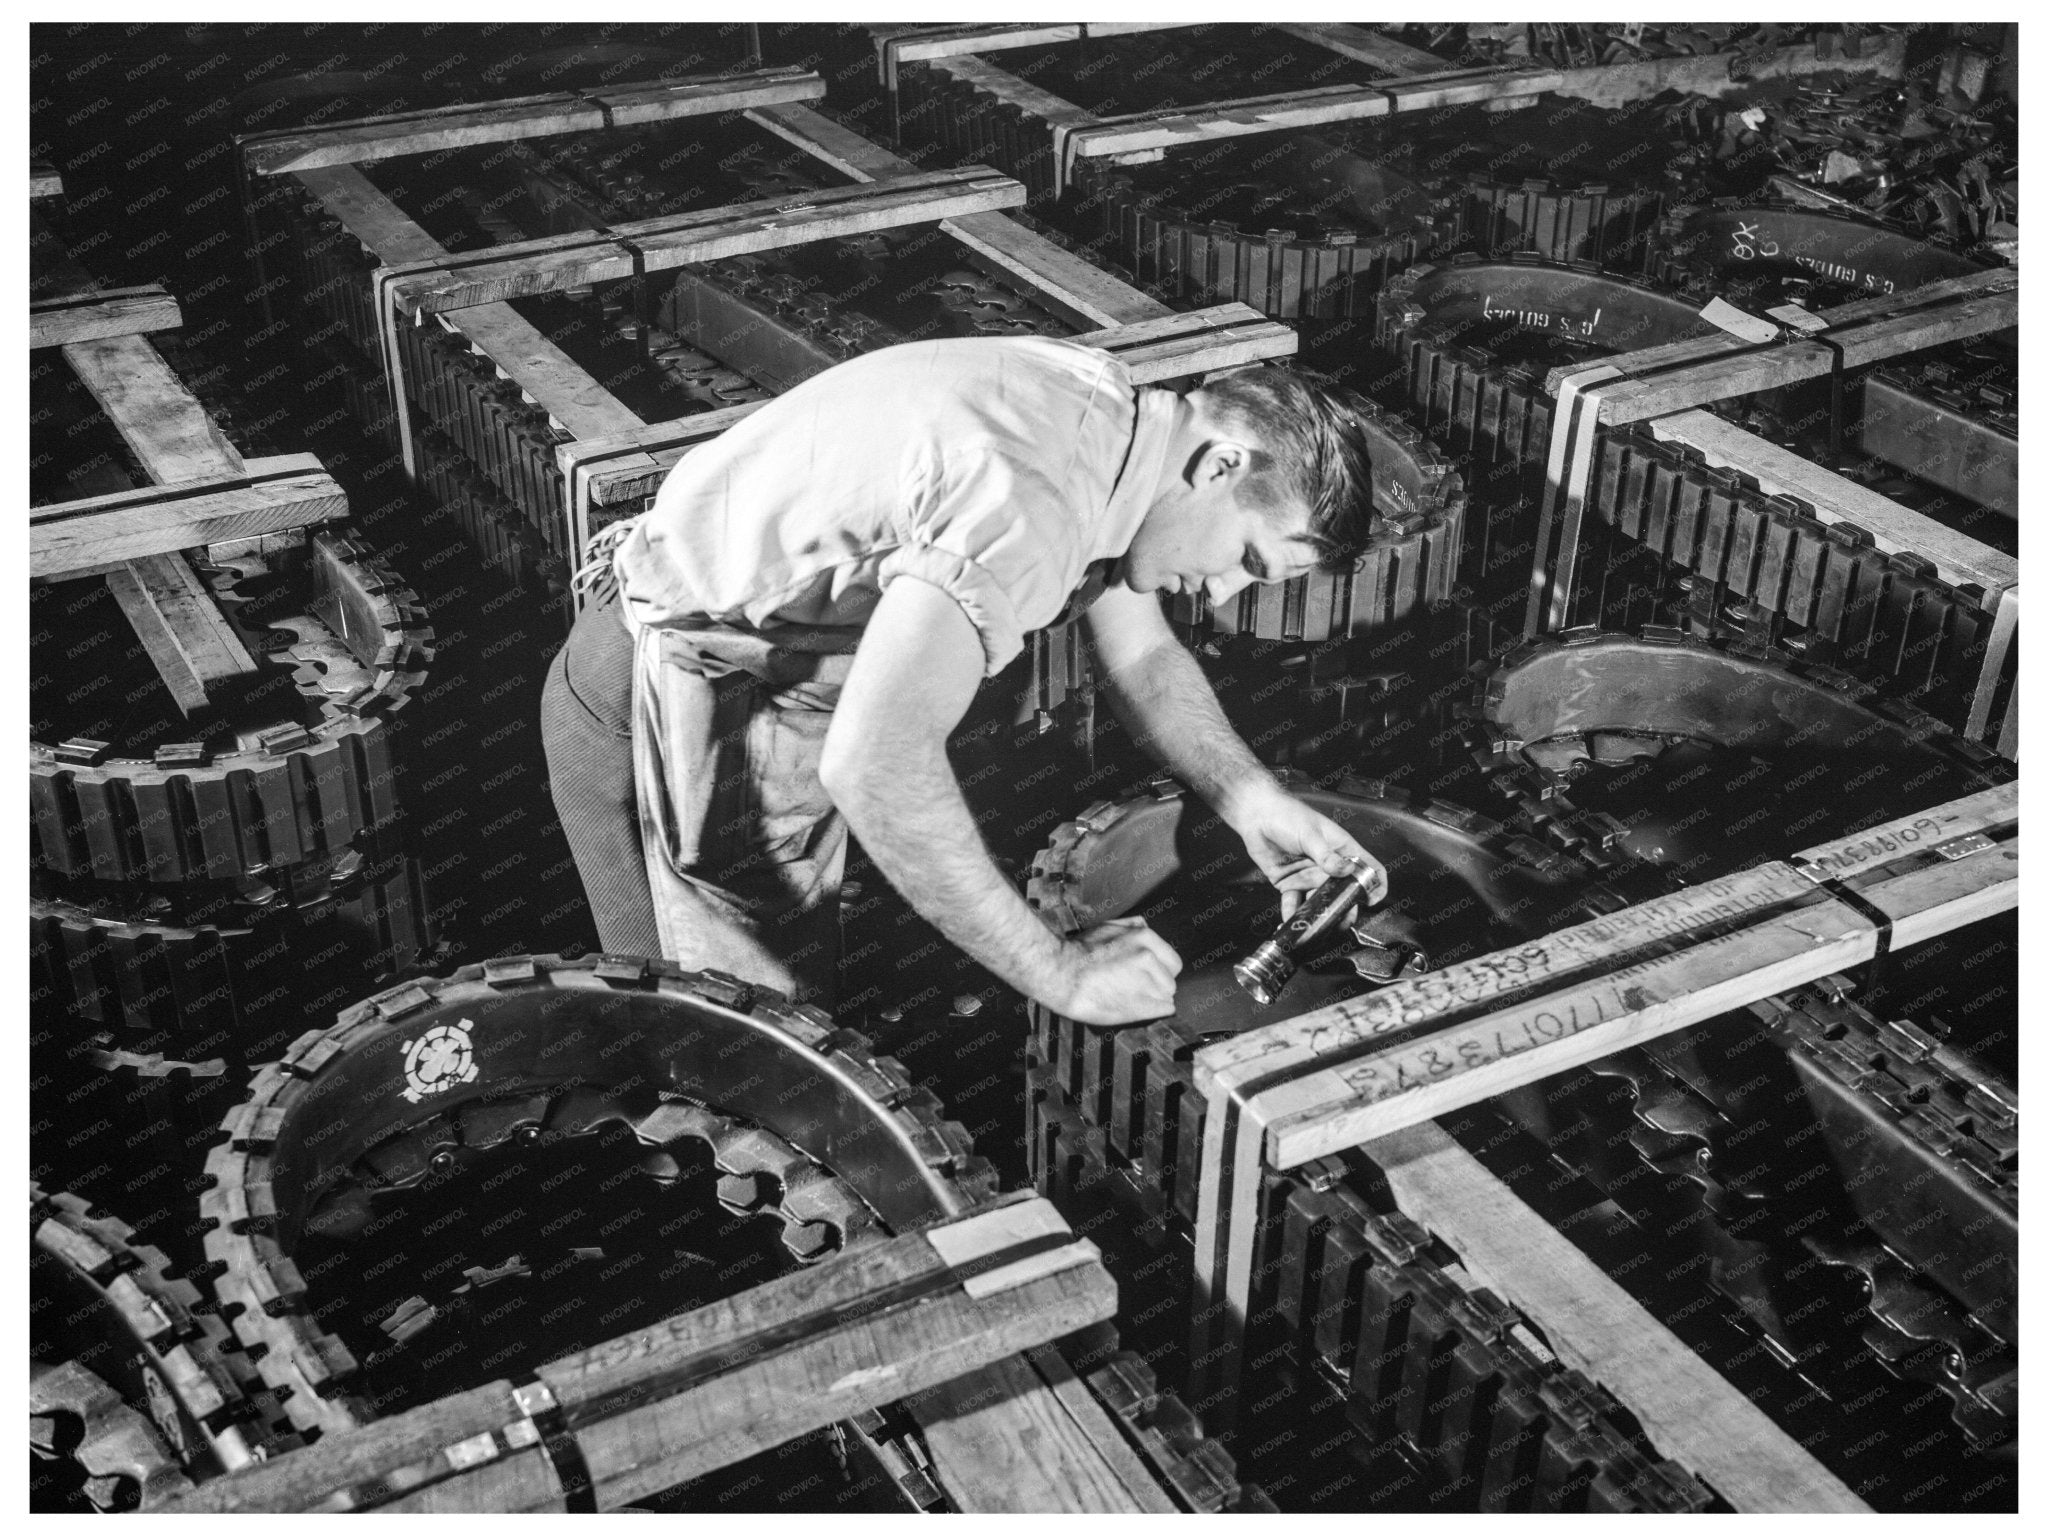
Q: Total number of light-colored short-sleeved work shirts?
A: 1